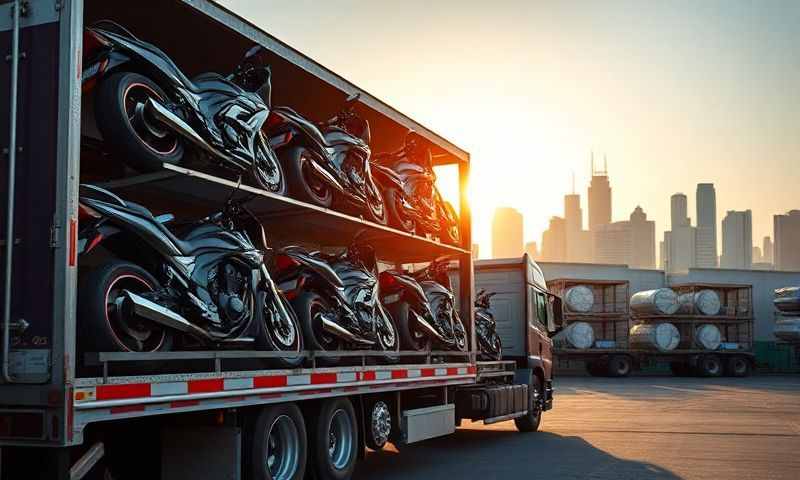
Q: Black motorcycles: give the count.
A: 7